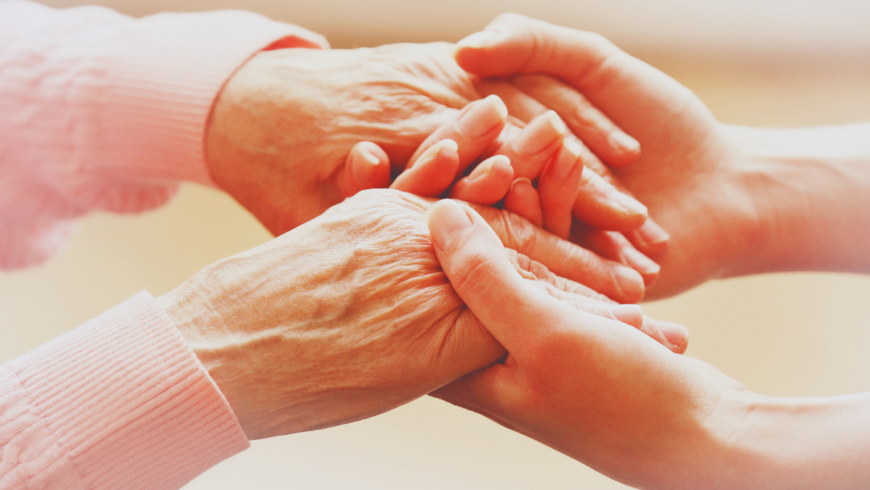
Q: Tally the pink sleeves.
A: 2